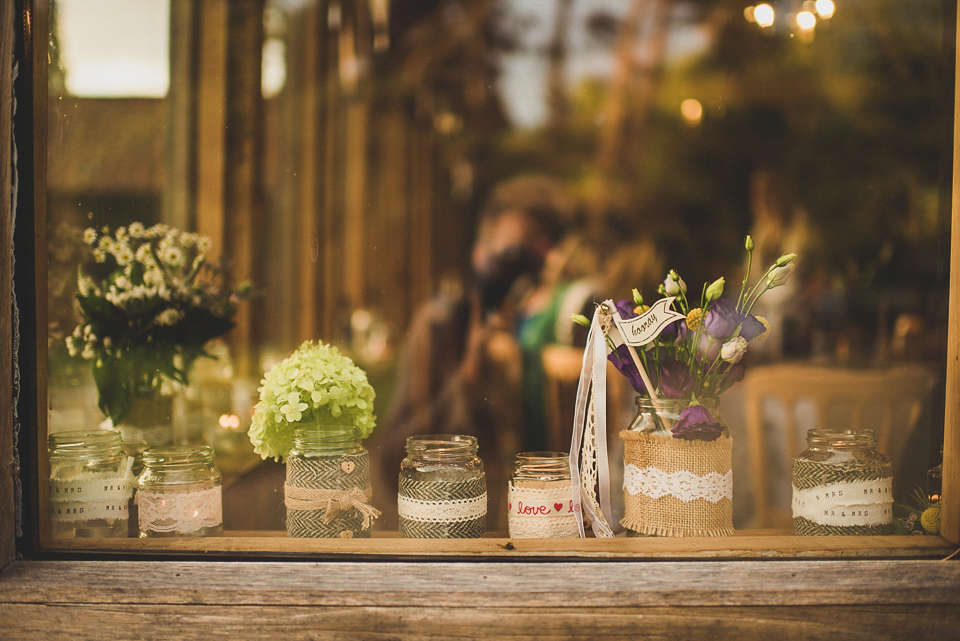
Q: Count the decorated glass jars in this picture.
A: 7